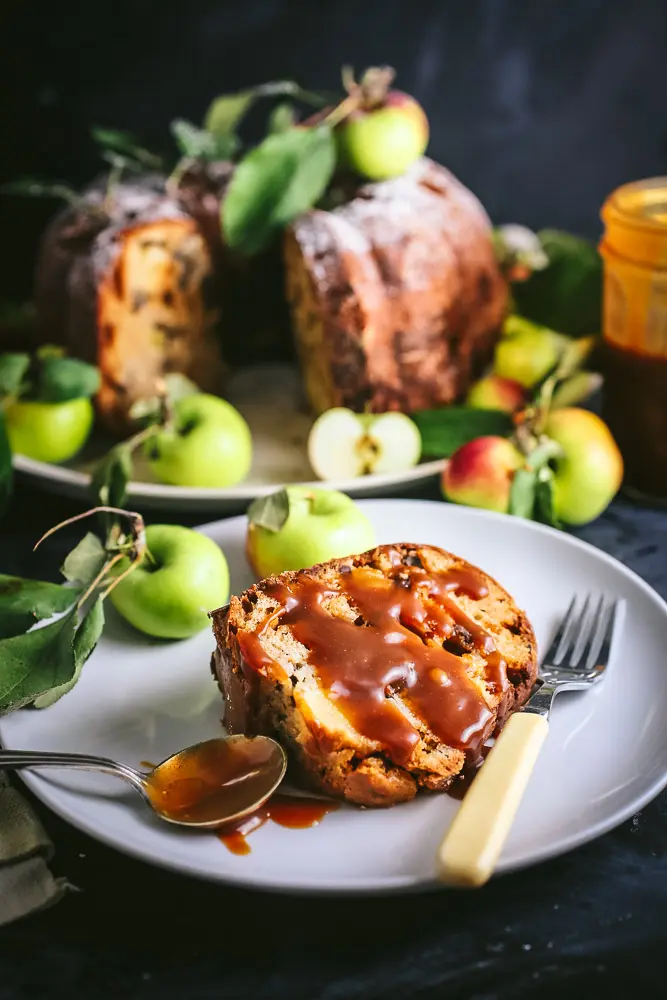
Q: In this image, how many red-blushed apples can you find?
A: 4